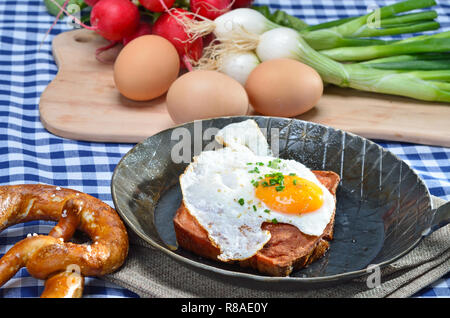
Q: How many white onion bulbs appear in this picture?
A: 3